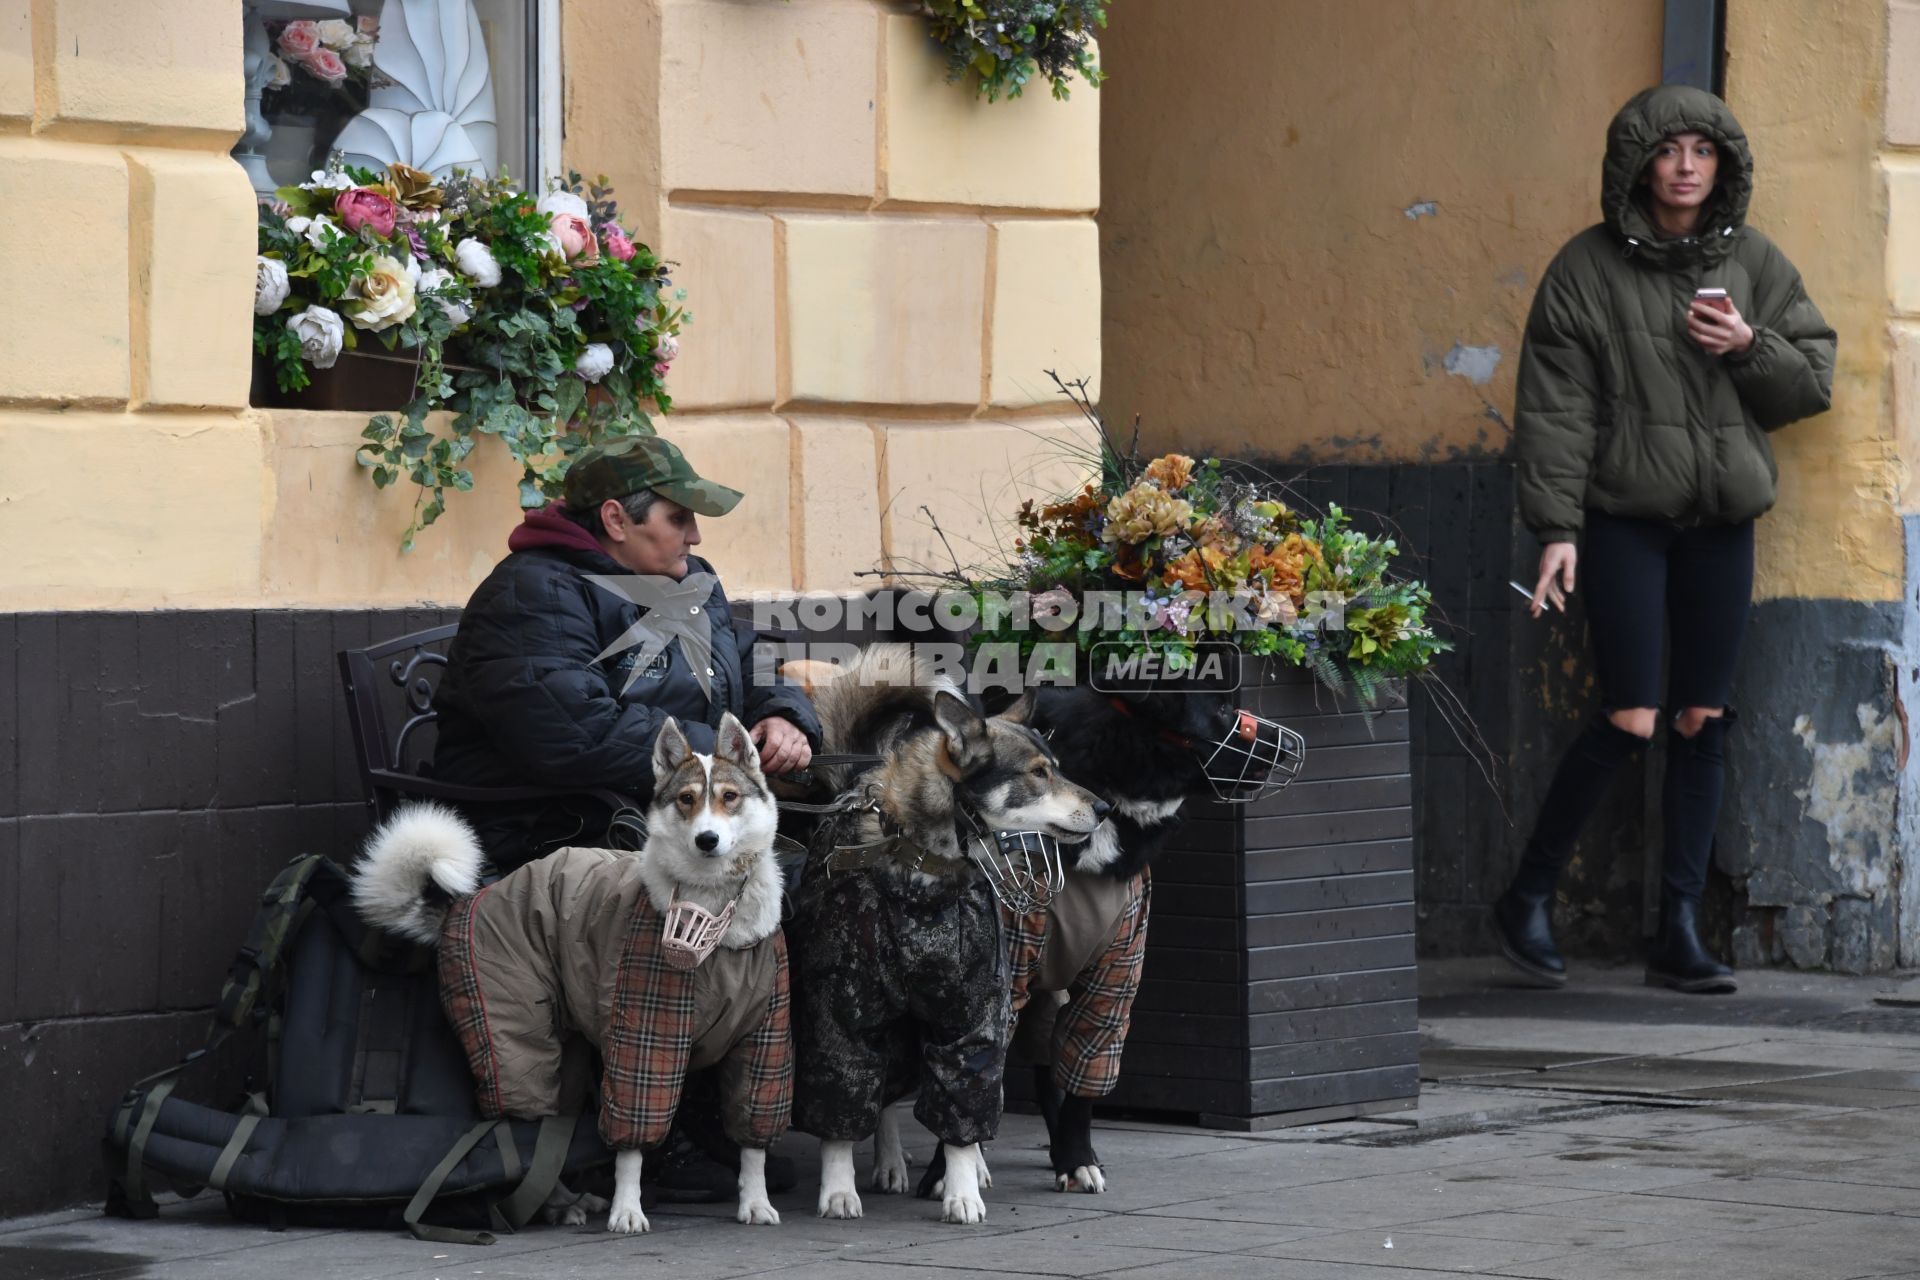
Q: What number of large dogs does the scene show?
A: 3